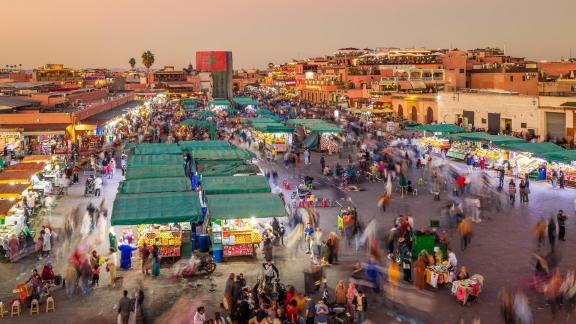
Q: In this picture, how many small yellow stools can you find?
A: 4